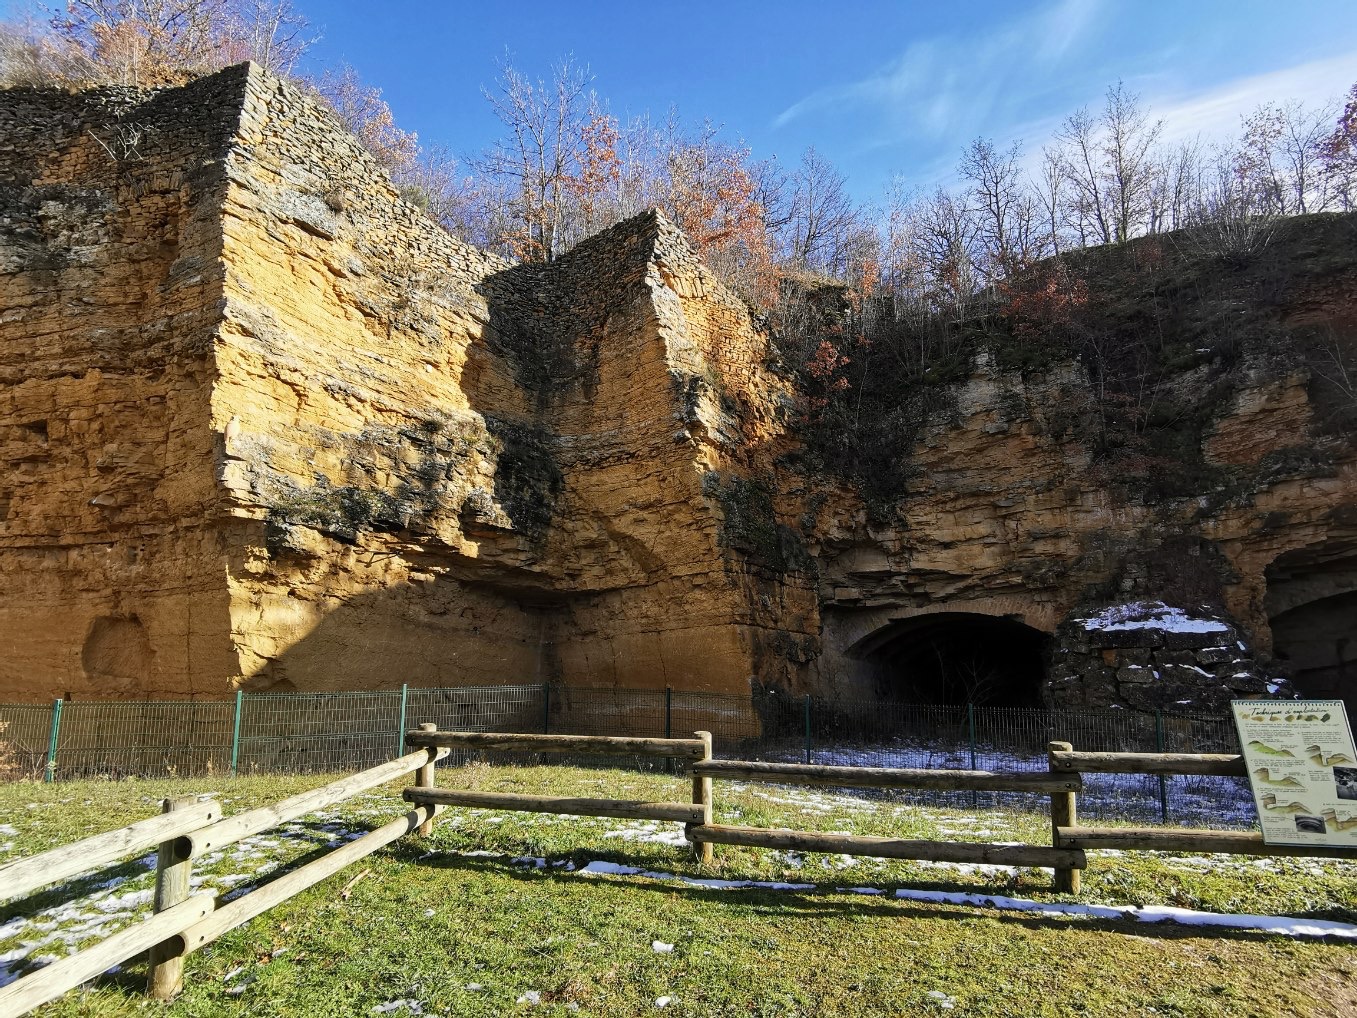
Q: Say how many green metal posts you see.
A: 8